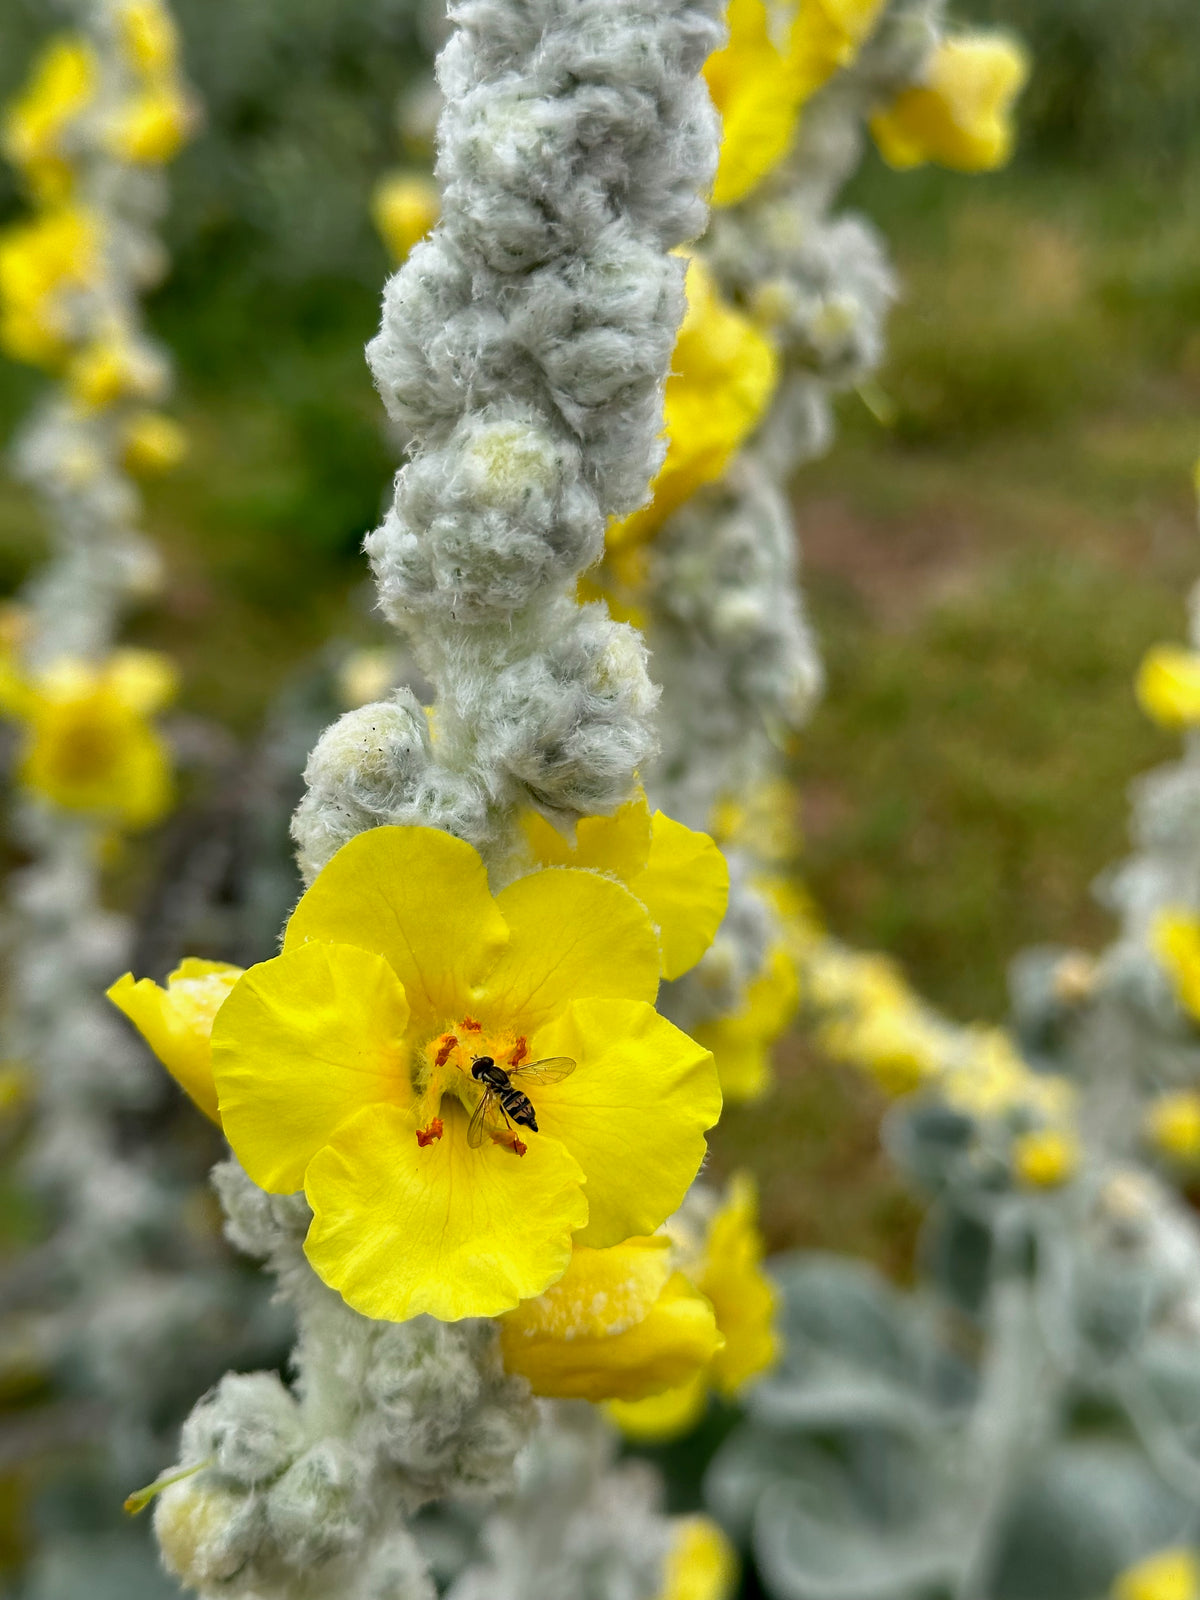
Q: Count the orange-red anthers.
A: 5